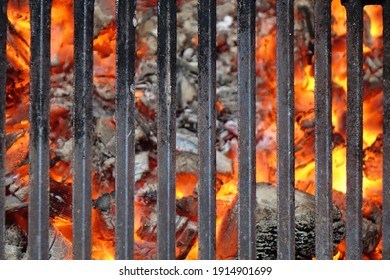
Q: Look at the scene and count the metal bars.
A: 11